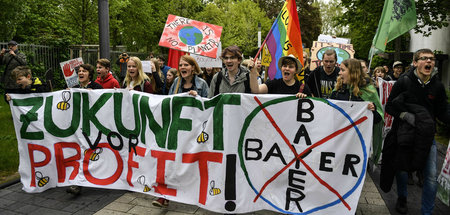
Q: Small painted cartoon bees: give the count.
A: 6